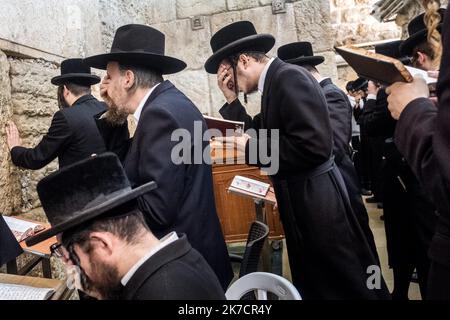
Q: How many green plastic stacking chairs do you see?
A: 0